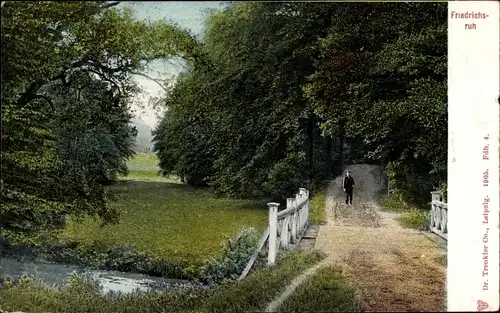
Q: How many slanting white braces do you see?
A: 1